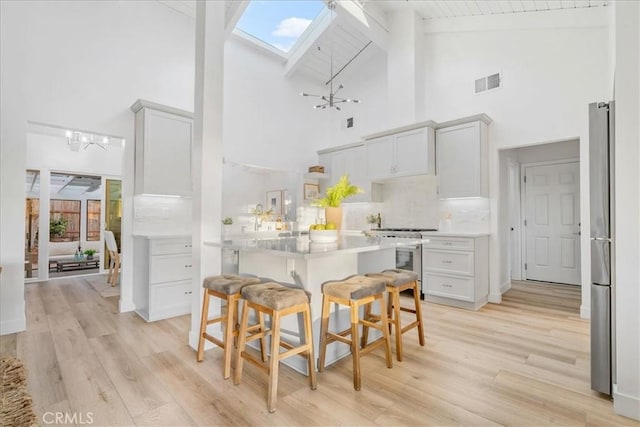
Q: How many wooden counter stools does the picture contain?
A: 4